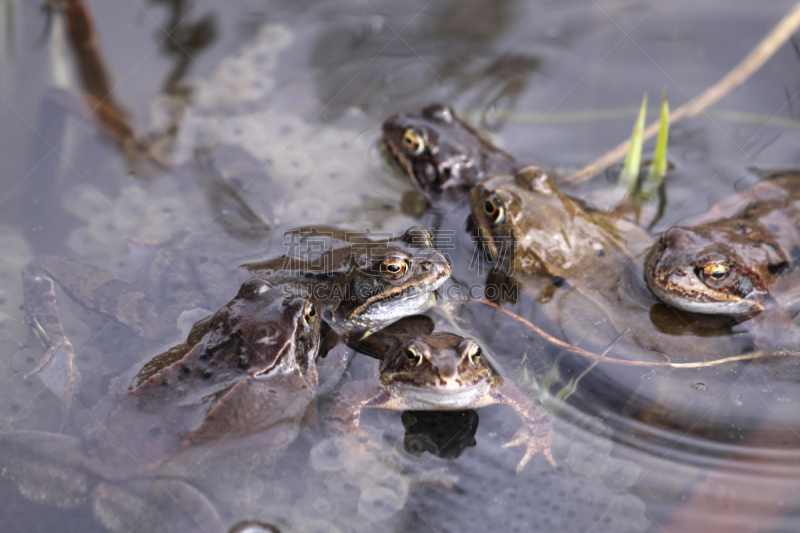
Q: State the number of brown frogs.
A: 6